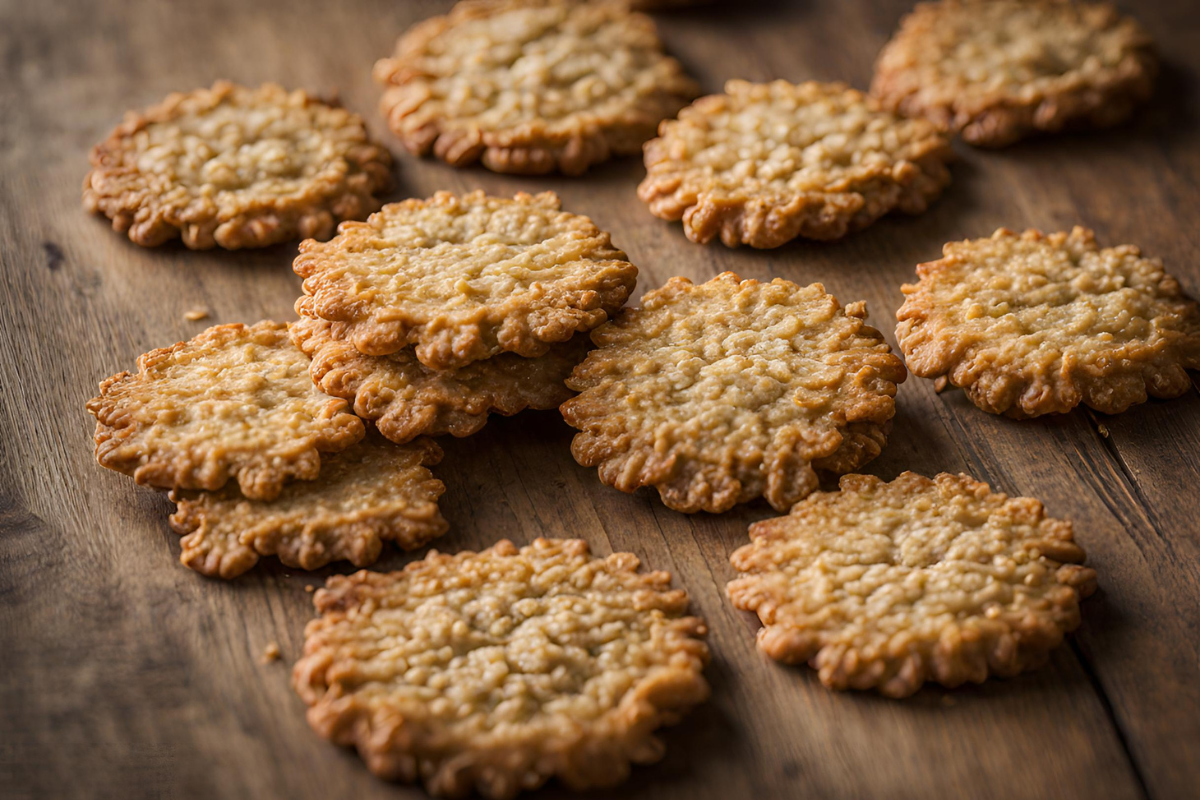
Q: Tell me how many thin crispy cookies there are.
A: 12